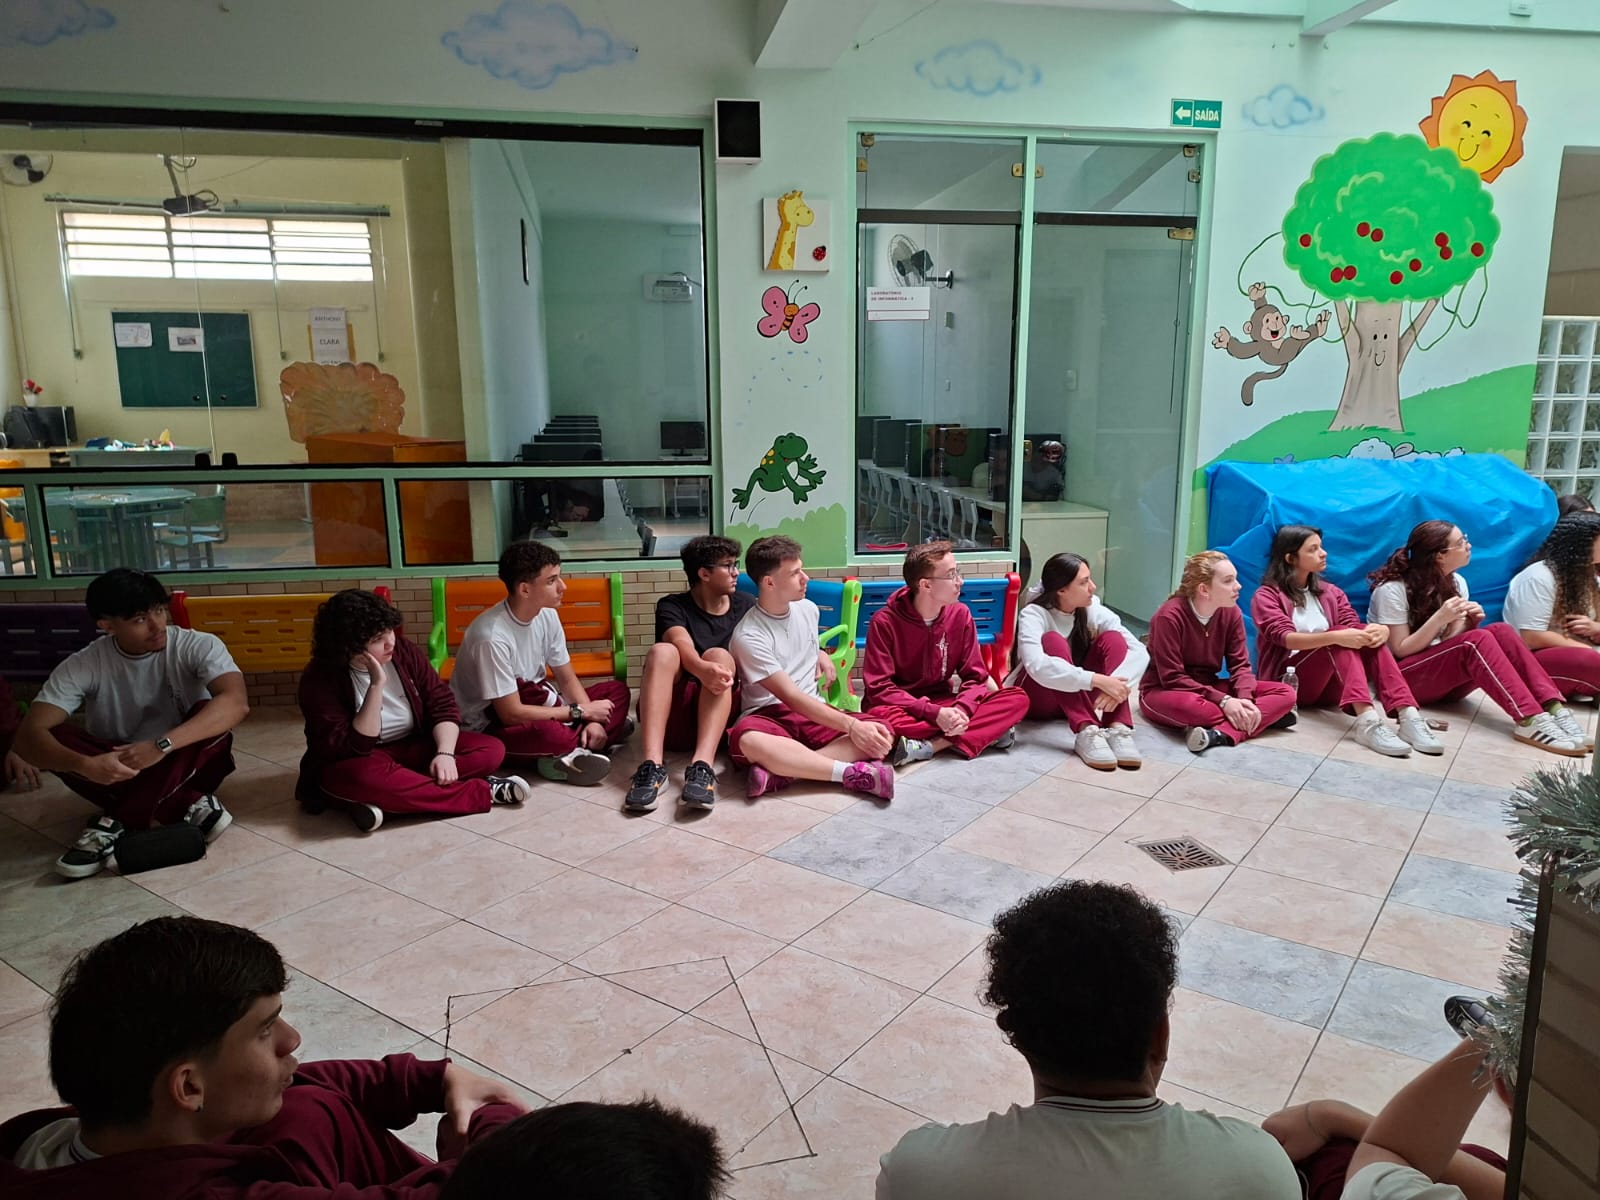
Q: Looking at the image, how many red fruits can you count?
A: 10